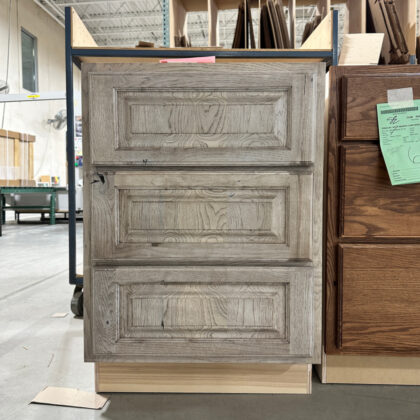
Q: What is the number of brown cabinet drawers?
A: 3